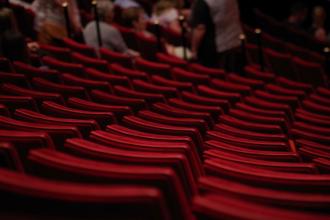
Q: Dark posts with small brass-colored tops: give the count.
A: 7